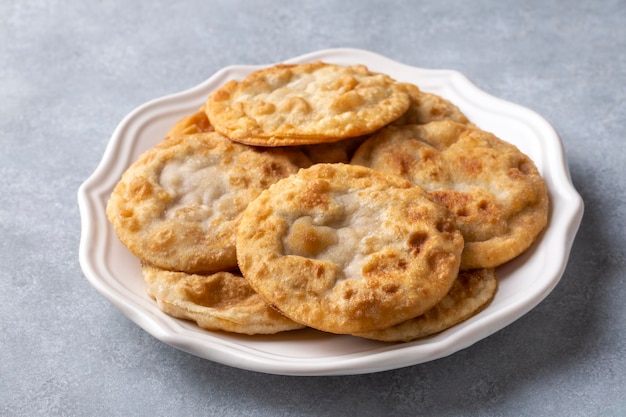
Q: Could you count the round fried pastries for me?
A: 8